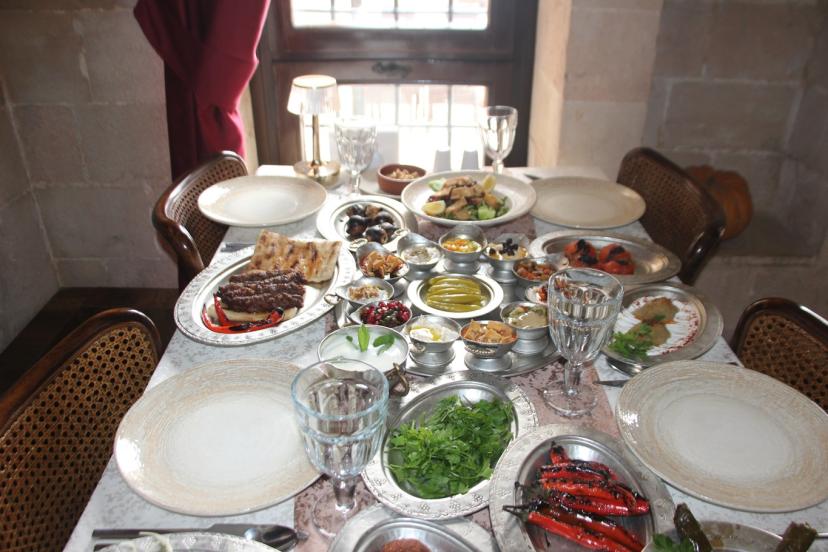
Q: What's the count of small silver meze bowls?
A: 11